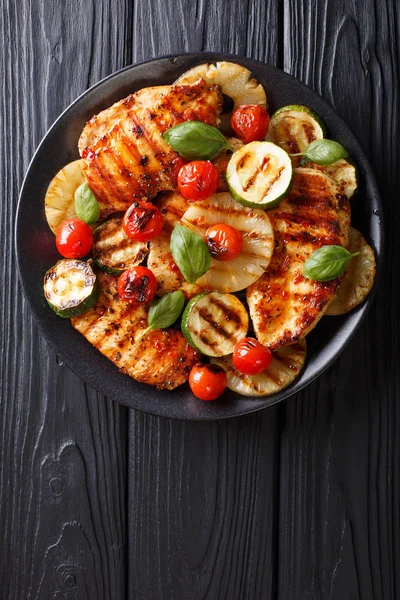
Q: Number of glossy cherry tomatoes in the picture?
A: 8